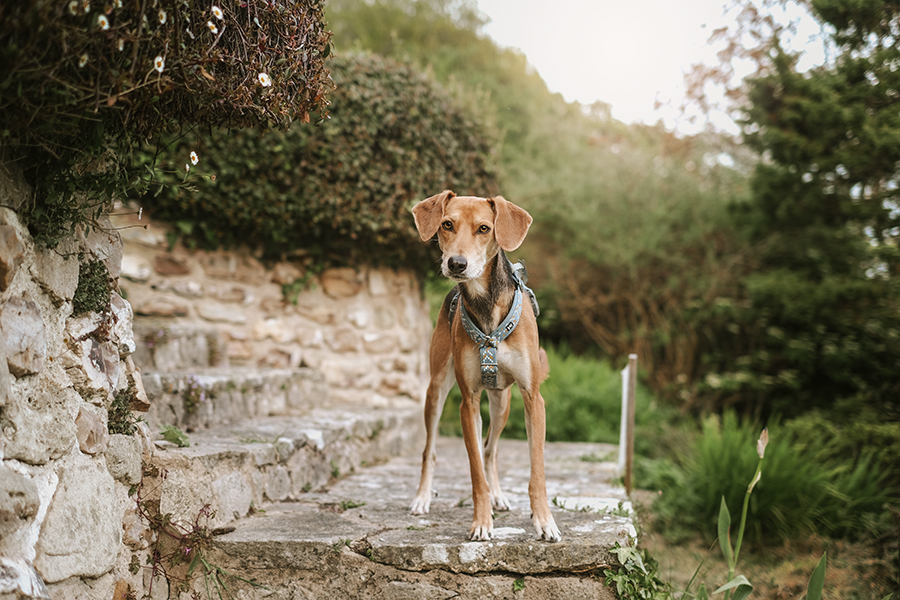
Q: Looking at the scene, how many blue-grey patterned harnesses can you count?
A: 1